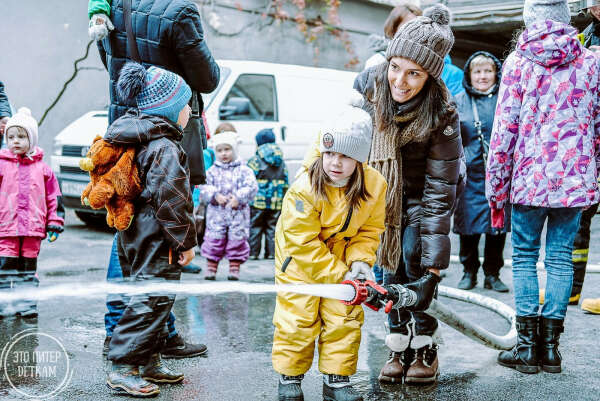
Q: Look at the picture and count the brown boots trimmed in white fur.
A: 2